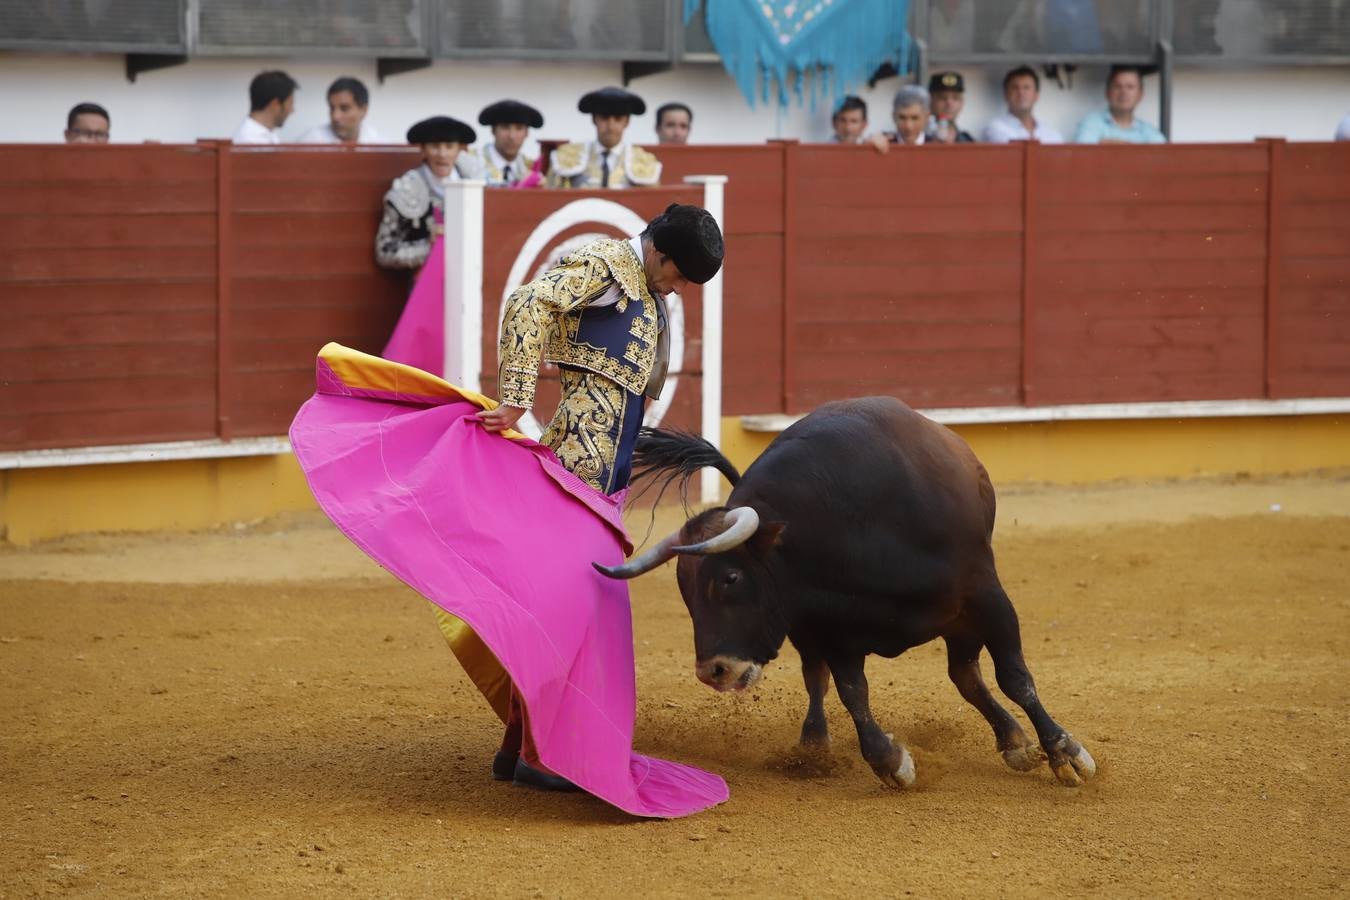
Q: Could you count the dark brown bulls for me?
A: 1